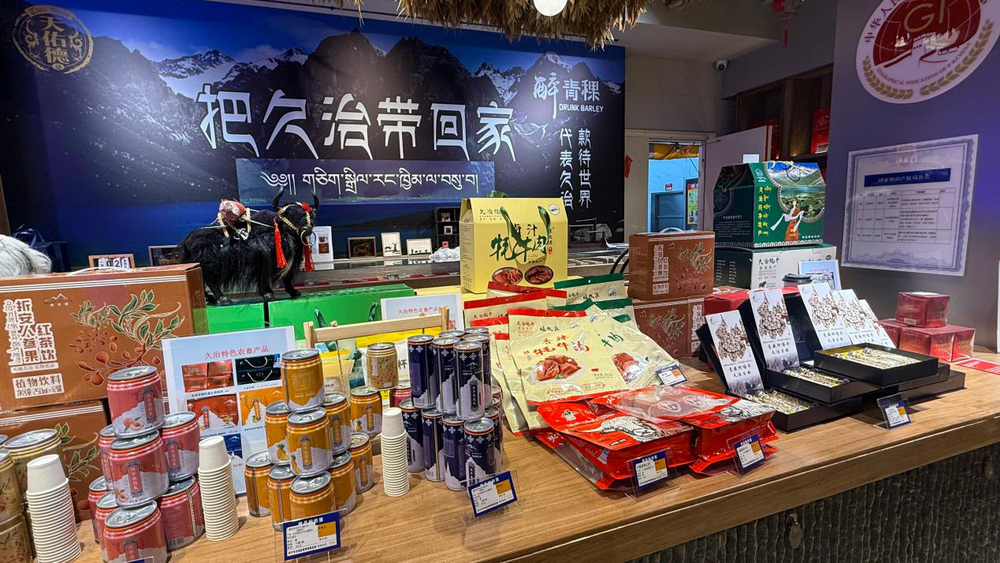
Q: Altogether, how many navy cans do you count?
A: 13